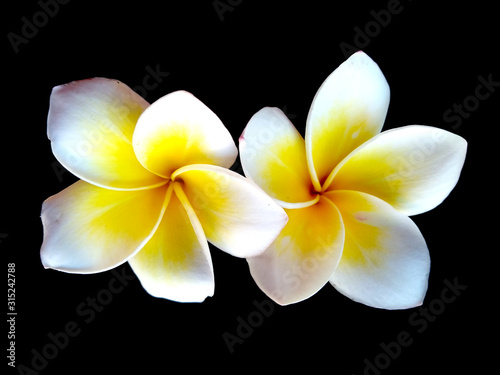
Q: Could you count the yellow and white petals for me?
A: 10